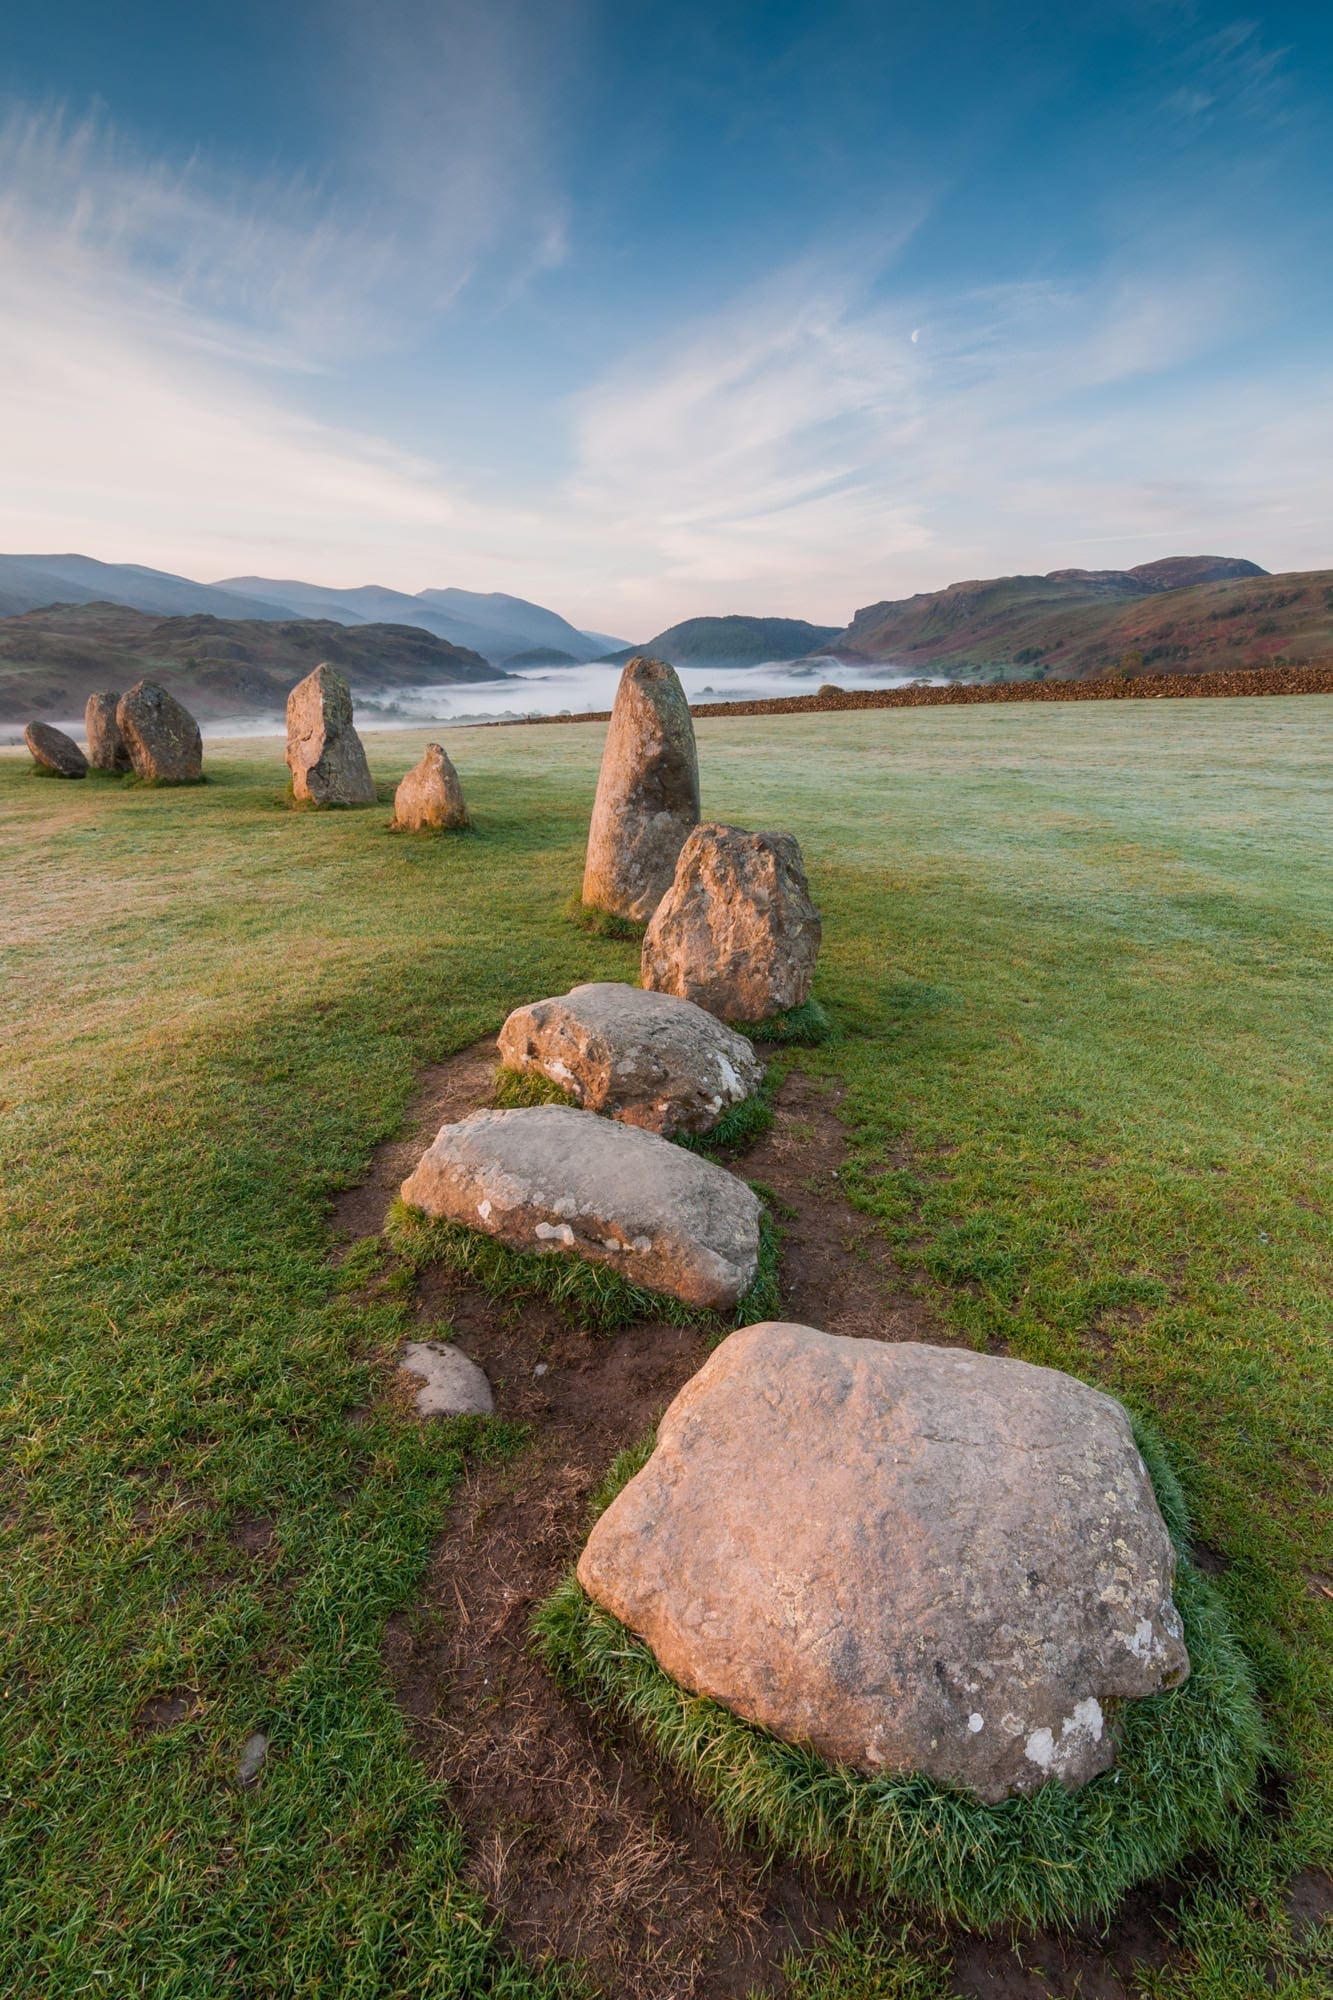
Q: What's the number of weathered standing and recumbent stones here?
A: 10